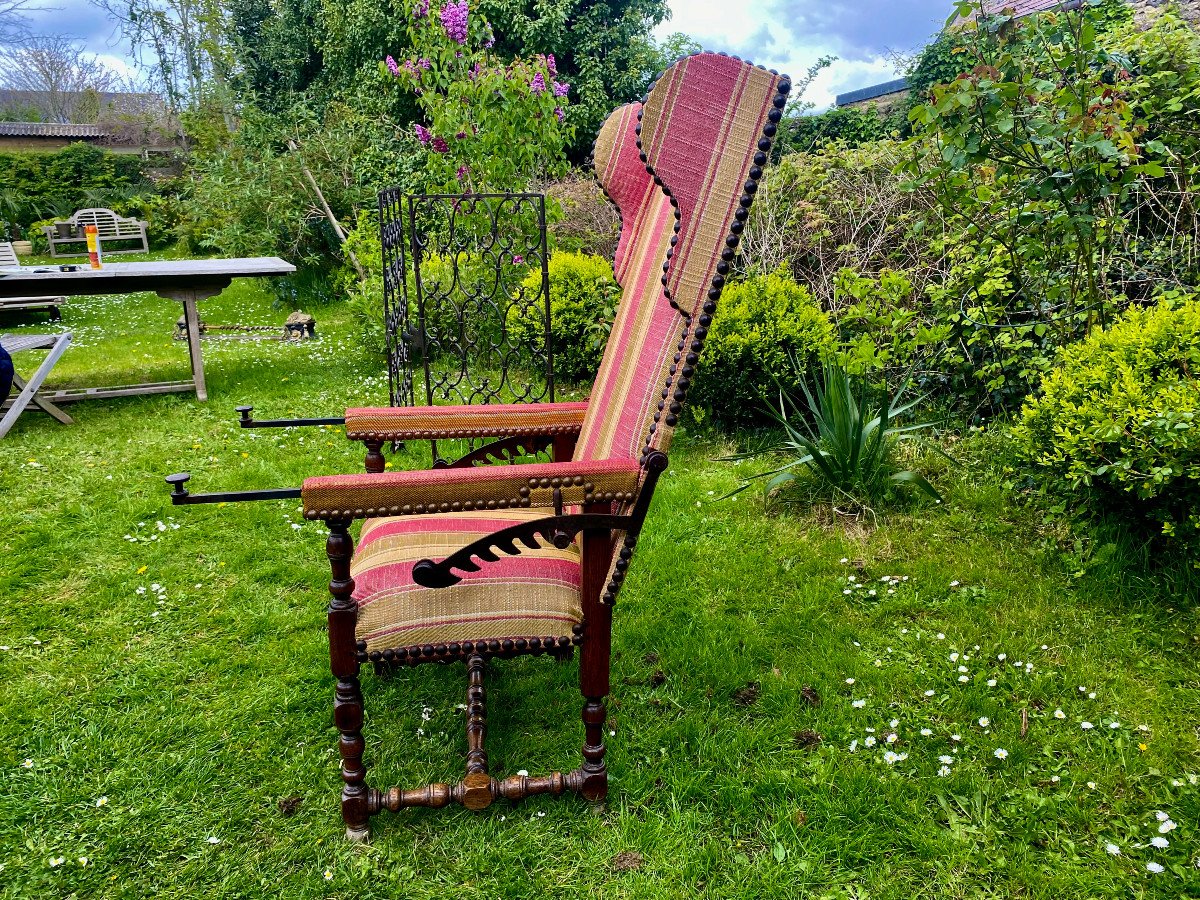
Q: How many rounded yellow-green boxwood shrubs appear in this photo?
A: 3